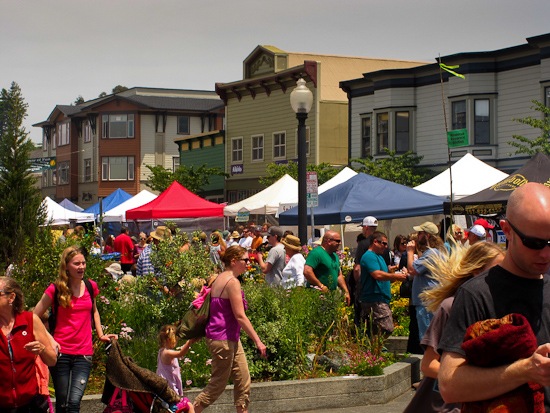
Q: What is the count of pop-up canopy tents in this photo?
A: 10